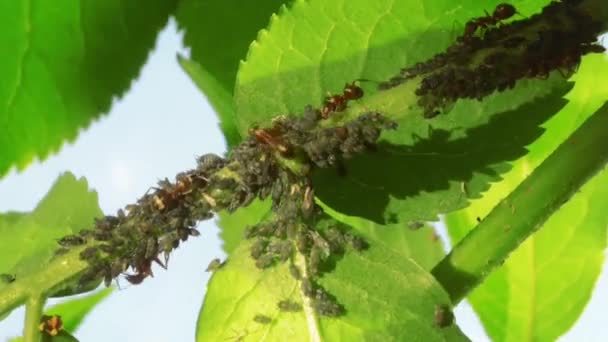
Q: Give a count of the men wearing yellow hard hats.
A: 0